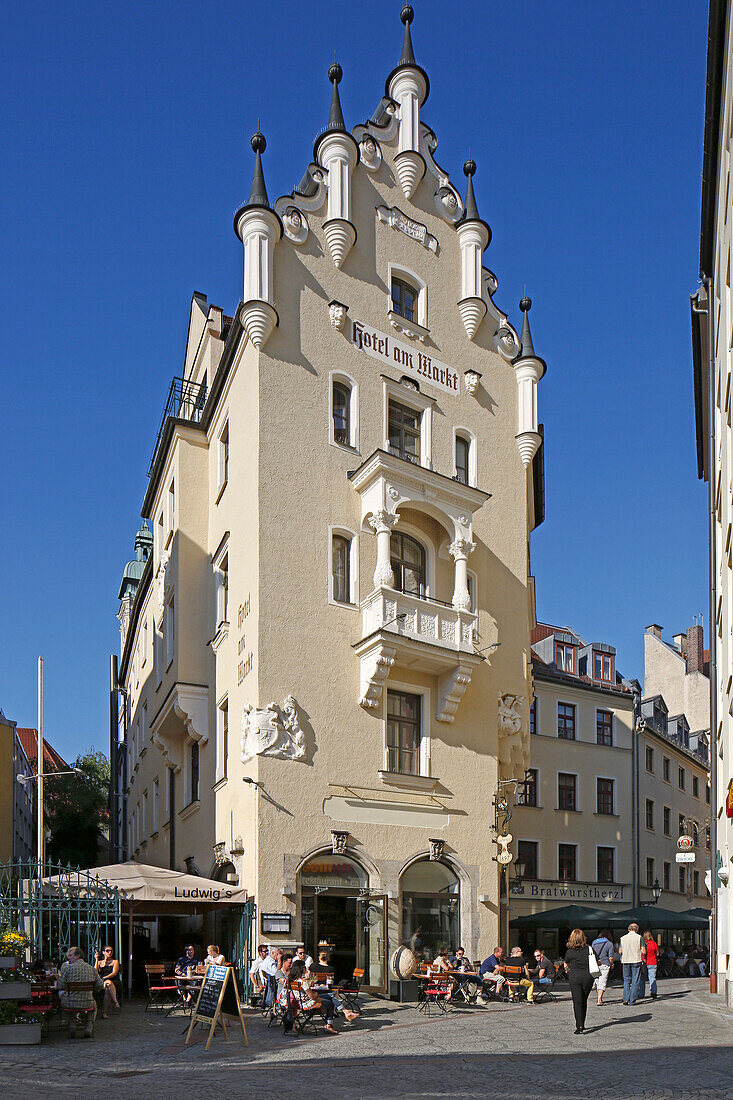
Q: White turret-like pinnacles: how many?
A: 5